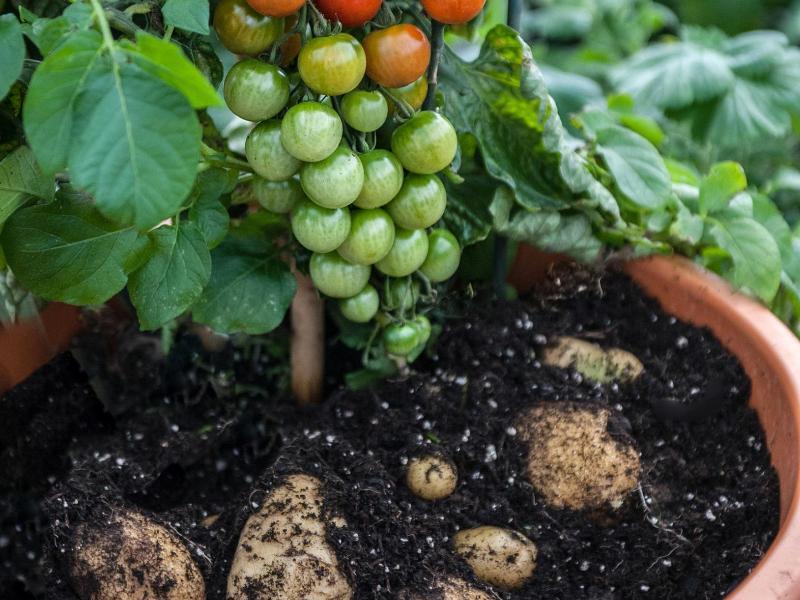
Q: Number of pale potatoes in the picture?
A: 7